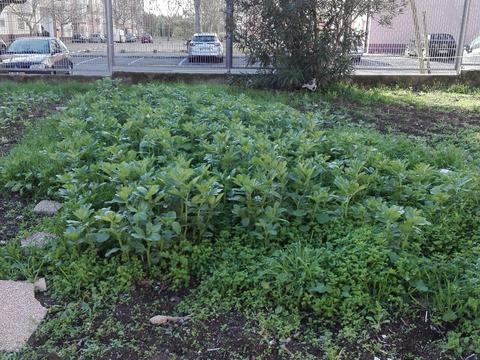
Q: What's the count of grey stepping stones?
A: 2